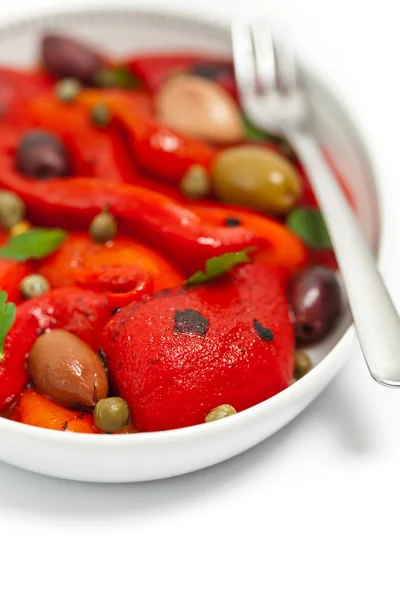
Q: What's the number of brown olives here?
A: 1